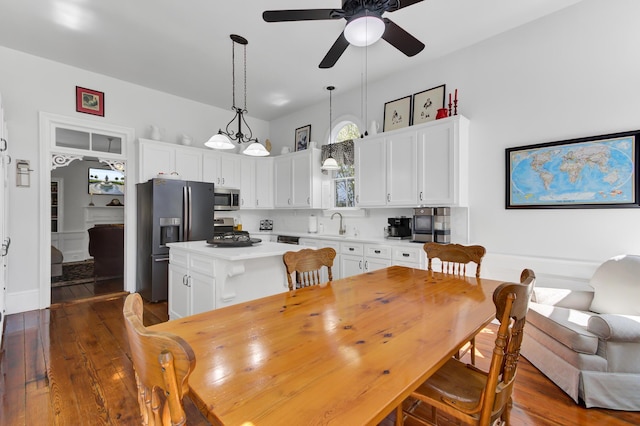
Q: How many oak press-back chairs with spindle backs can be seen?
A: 4